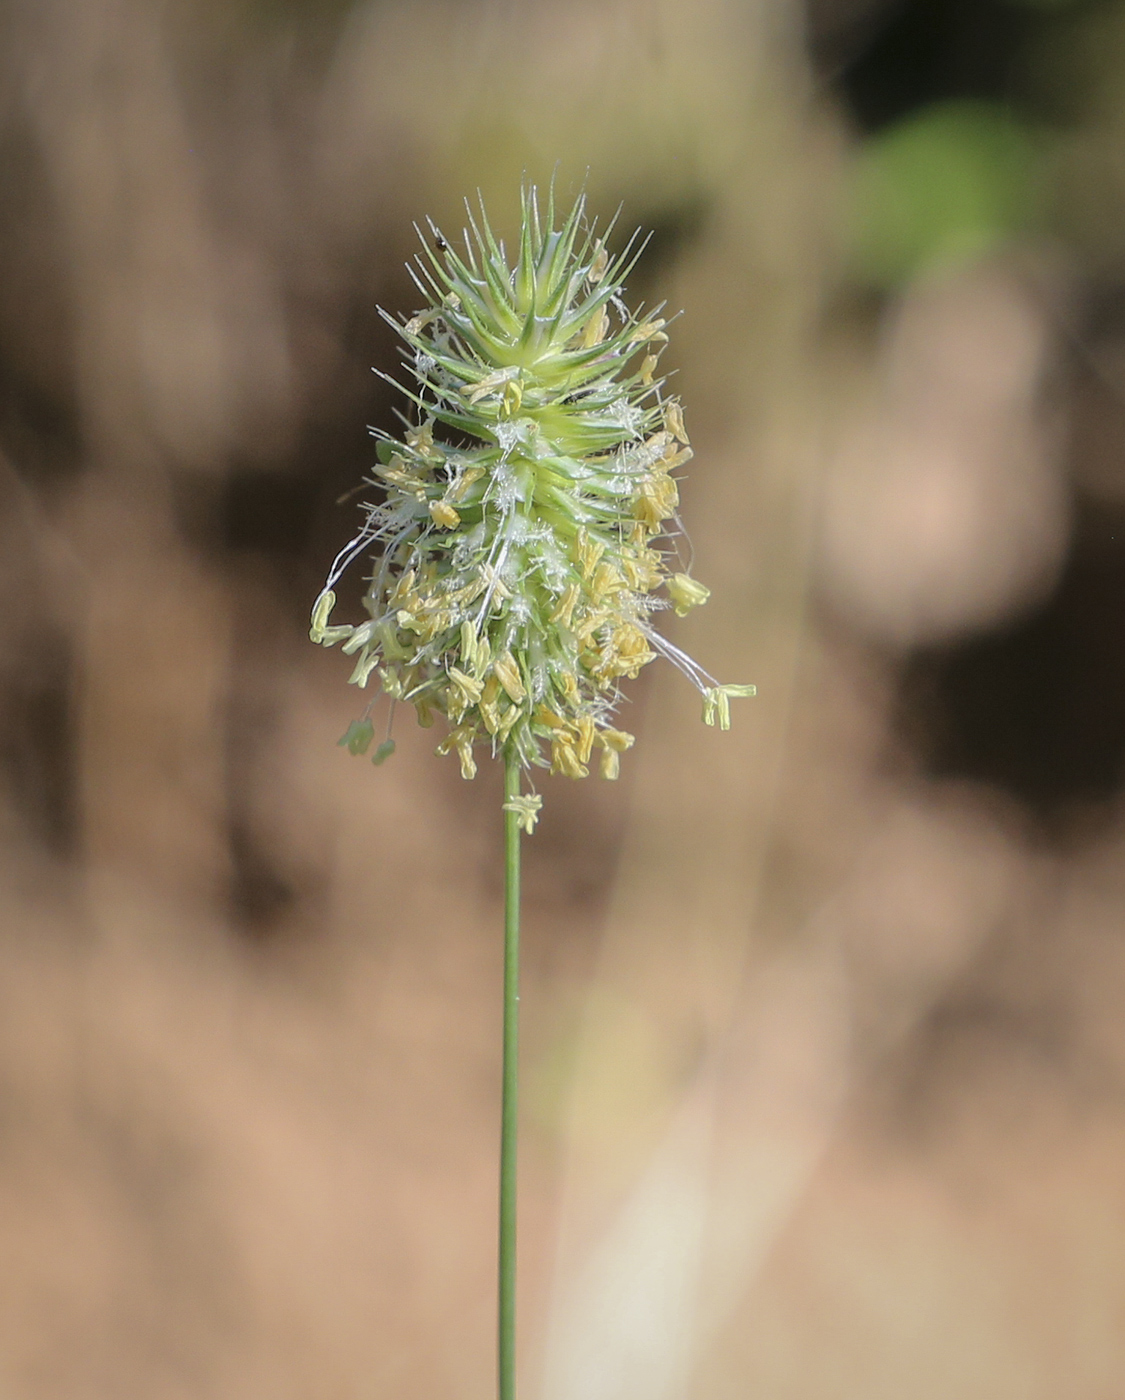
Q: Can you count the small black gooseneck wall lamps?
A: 0